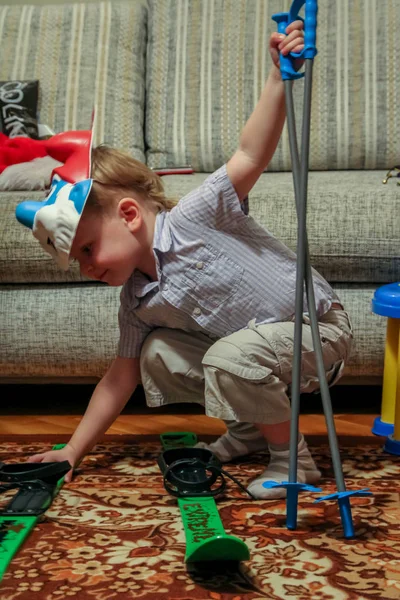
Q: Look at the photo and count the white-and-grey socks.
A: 2